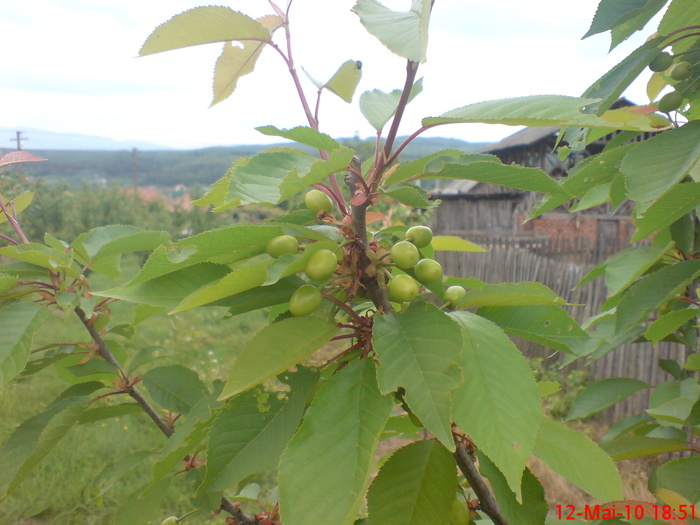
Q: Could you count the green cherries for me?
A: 12